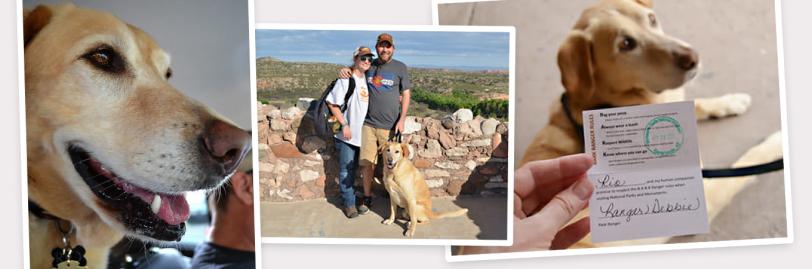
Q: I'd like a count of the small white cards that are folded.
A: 1